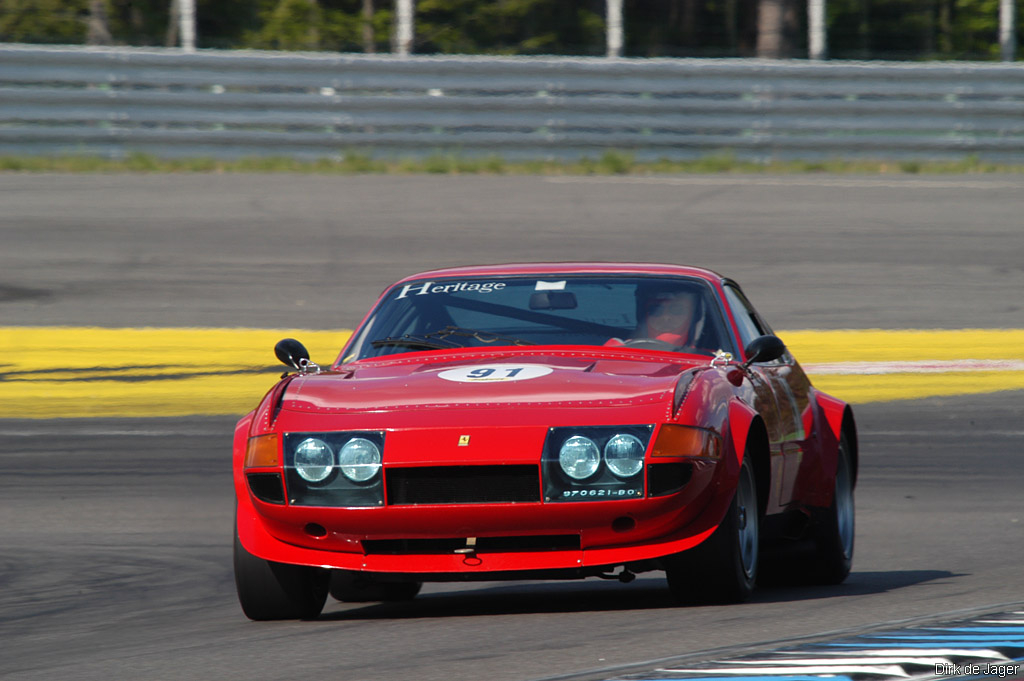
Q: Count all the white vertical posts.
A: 5